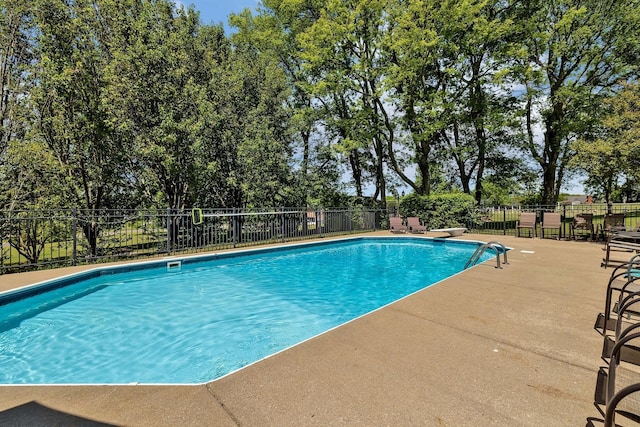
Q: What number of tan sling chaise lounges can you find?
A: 2